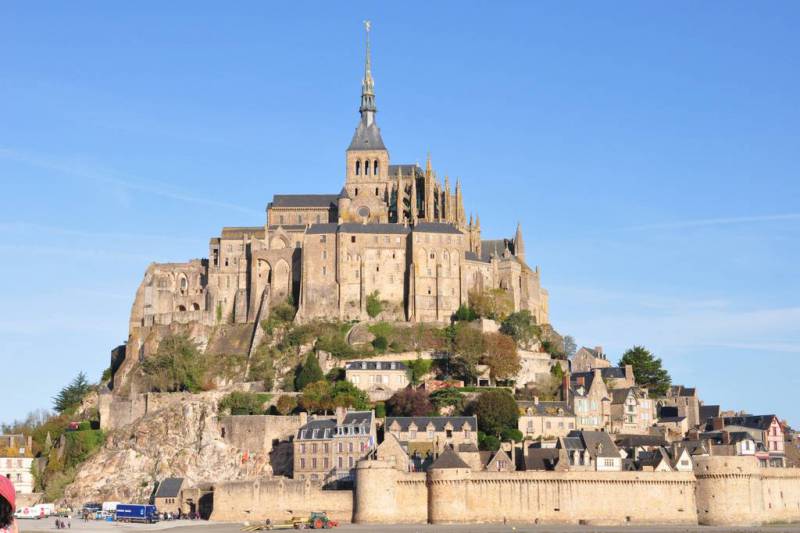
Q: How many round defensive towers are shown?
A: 3